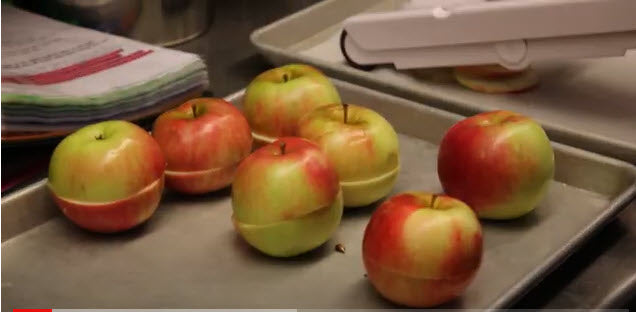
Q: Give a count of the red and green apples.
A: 7